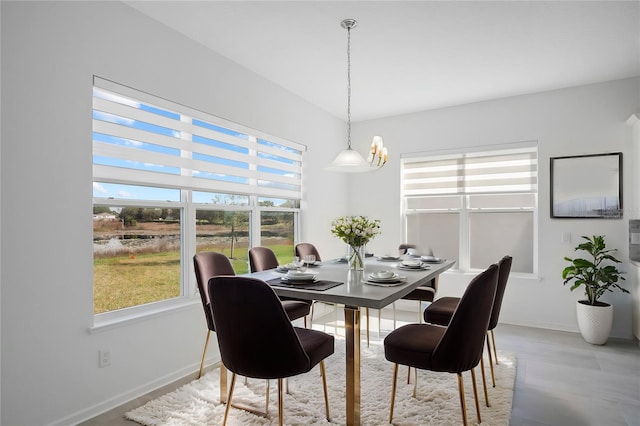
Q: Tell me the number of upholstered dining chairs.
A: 7